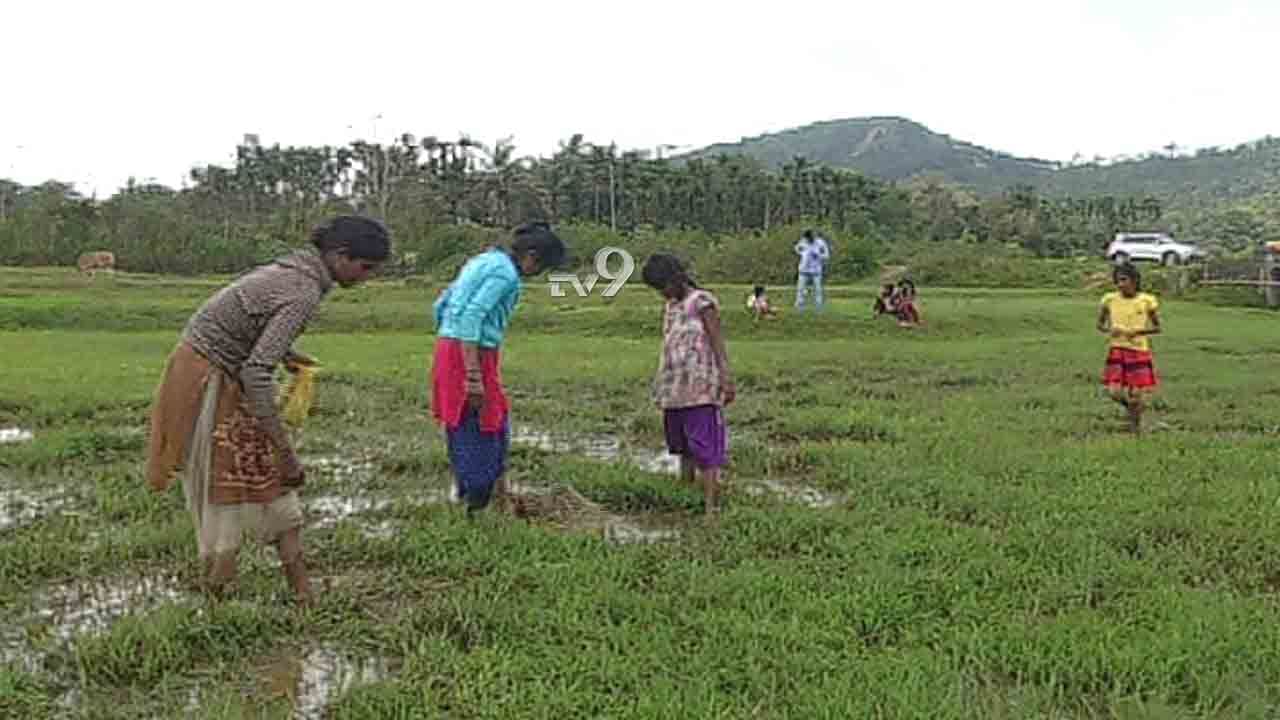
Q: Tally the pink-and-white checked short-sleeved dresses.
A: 1